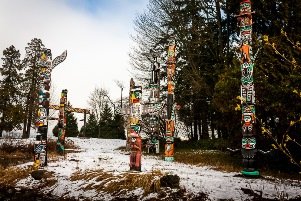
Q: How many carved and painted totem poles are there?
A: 6